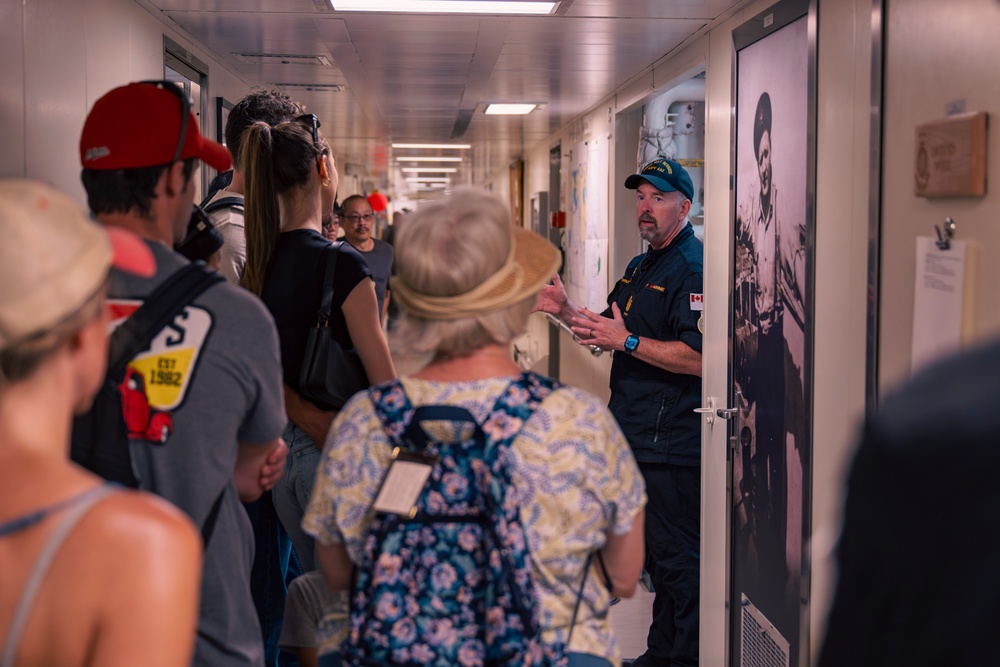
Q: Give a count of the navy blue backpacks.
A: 1